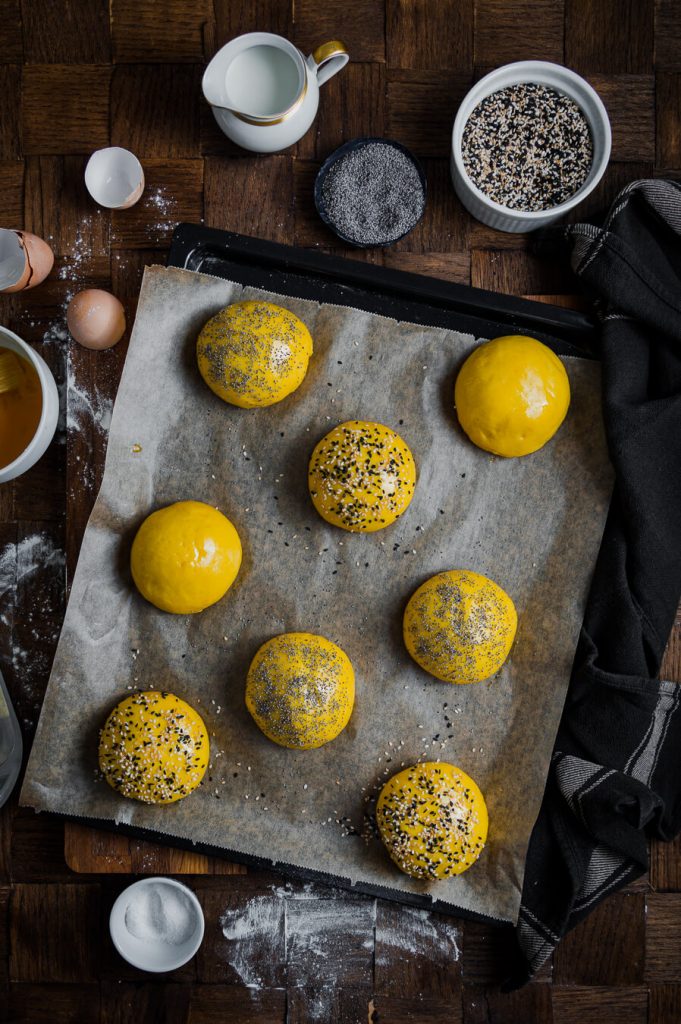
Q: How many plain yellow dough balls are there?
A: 2